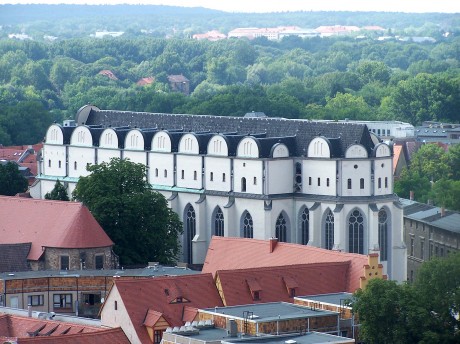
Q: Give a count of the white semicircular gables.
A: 12